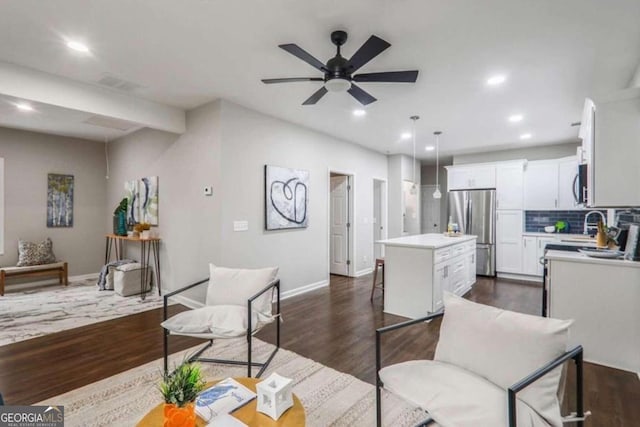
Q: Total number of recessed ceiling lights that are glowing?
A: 8